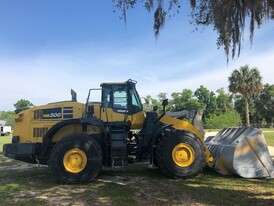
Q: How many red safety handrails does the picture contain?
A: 0